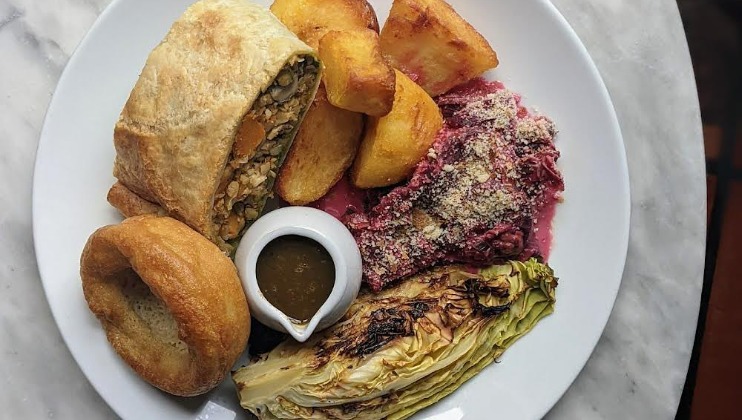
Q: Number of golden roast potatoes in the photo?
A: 5